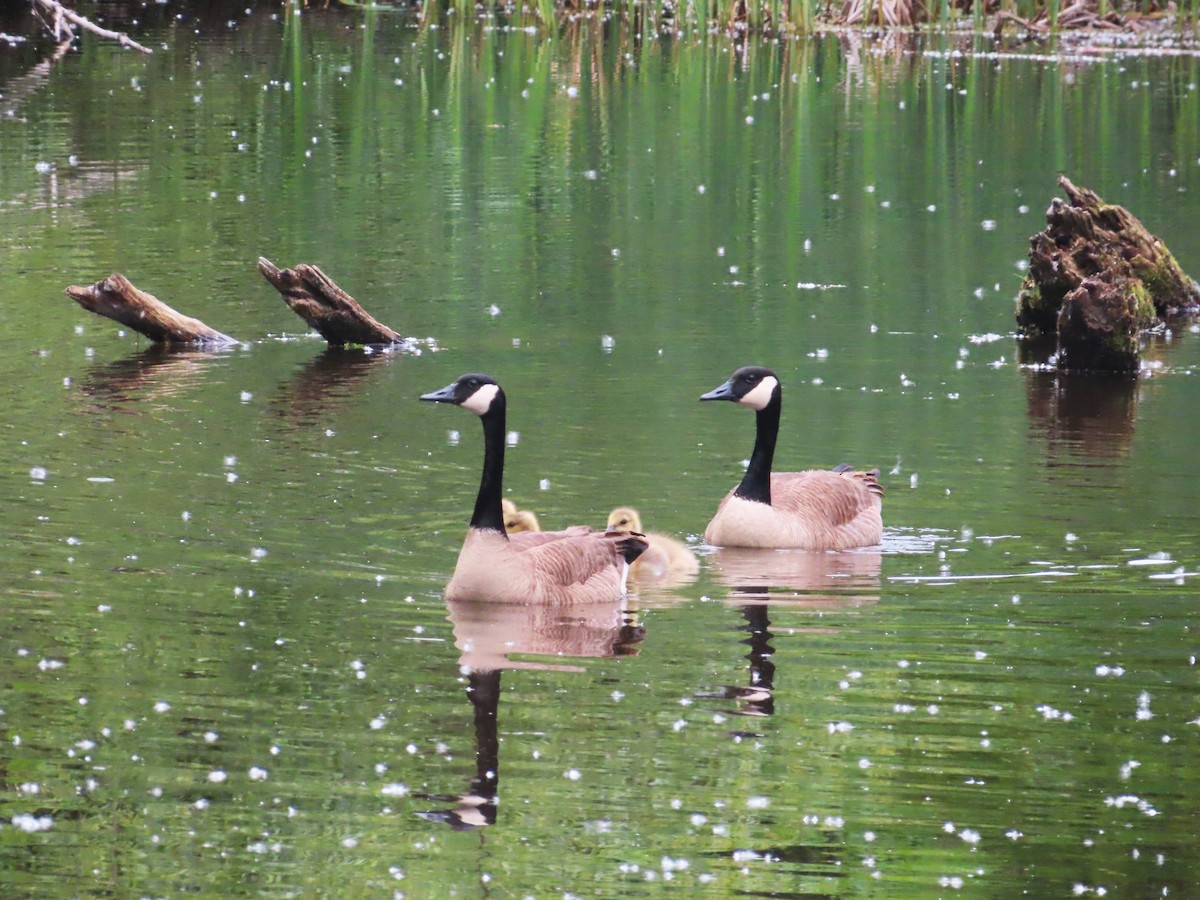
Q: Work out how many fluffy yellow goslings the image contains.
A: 3